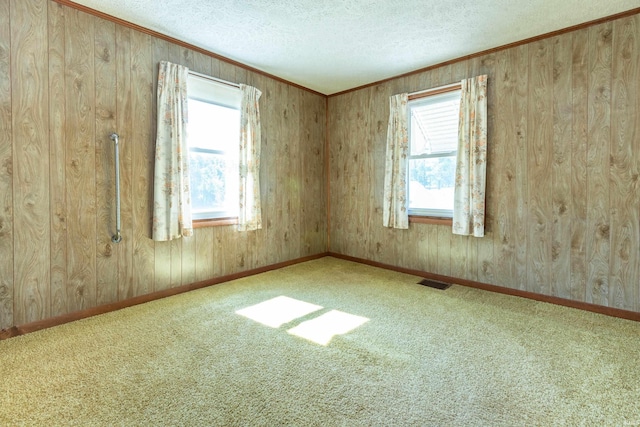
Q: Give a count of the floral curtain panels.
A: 4